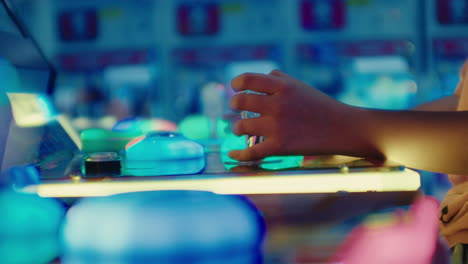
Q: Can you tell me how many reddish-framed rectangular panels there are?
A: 4